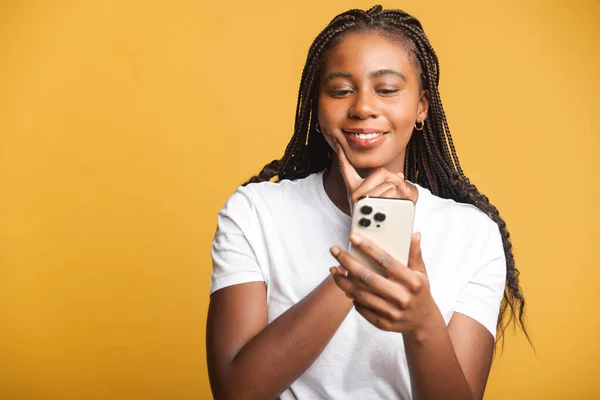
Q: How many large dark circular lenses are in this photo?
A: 3